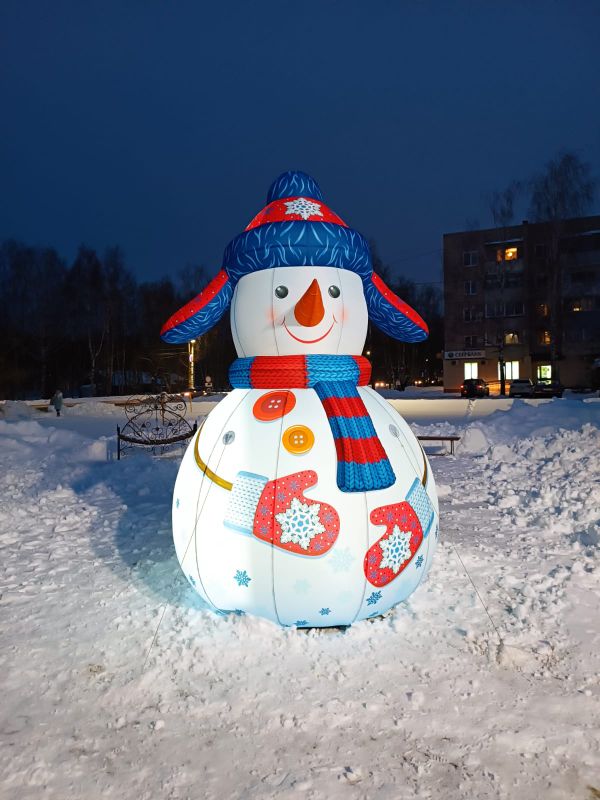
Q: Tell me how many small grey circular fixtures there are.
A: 2